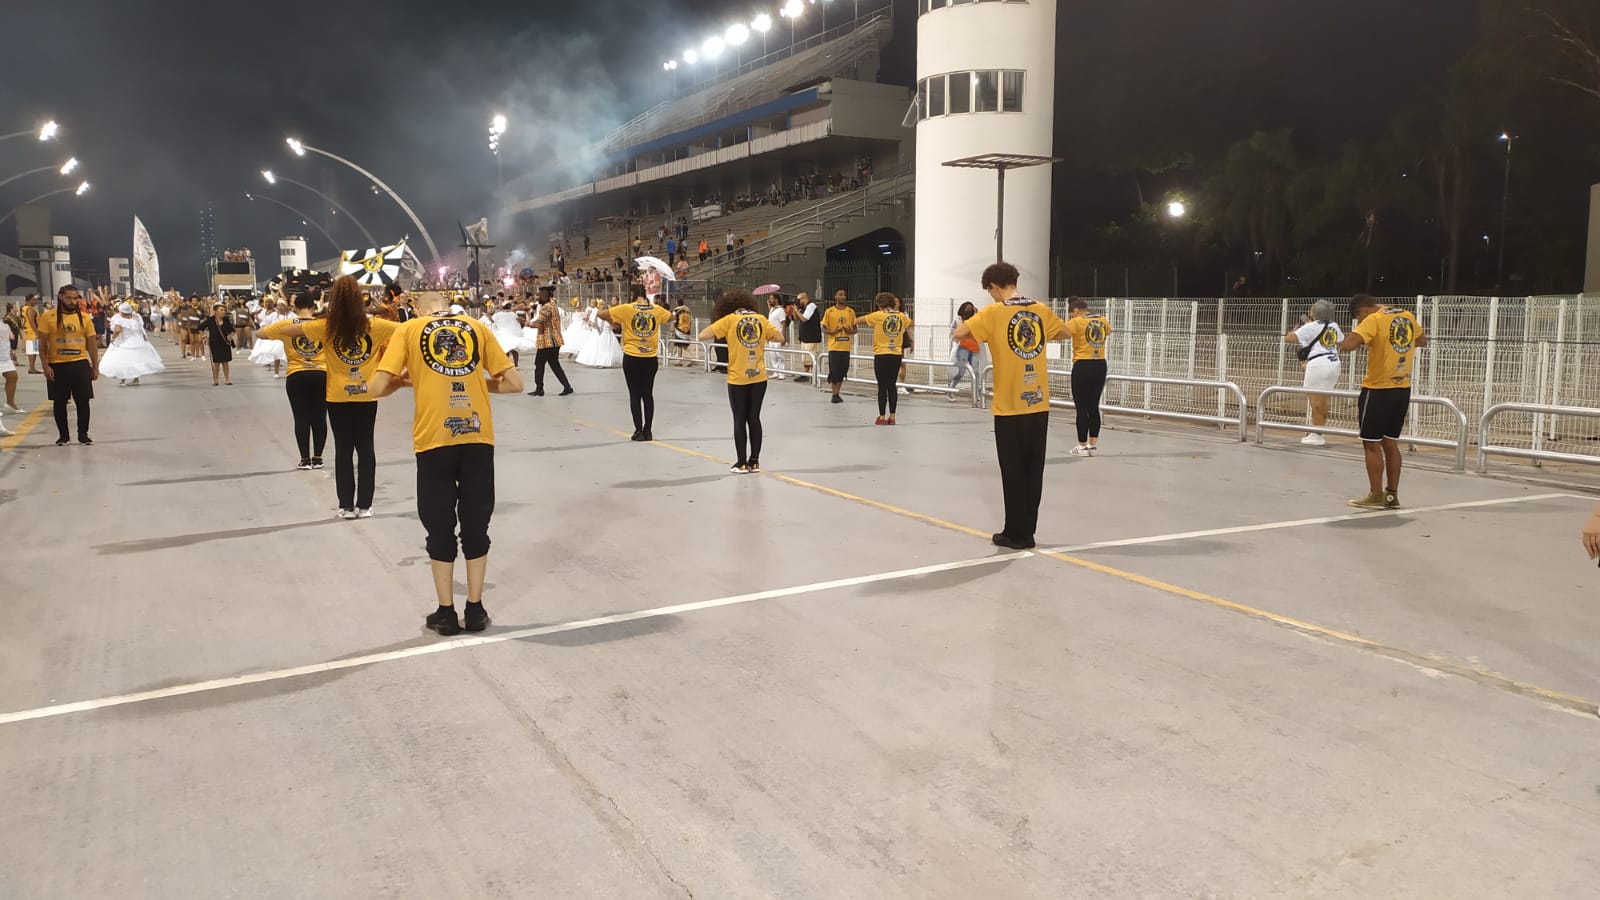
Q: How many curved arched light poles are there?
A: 6